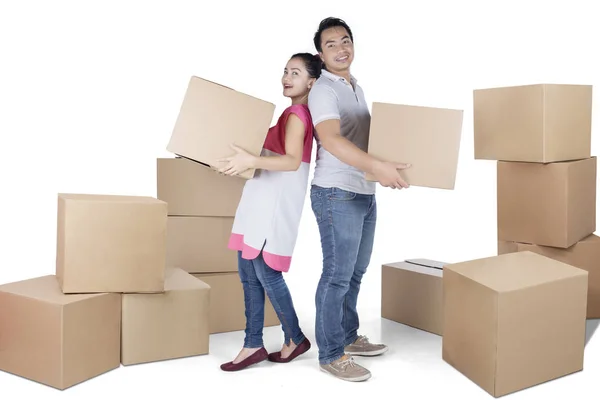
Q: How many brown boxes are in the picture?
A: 13